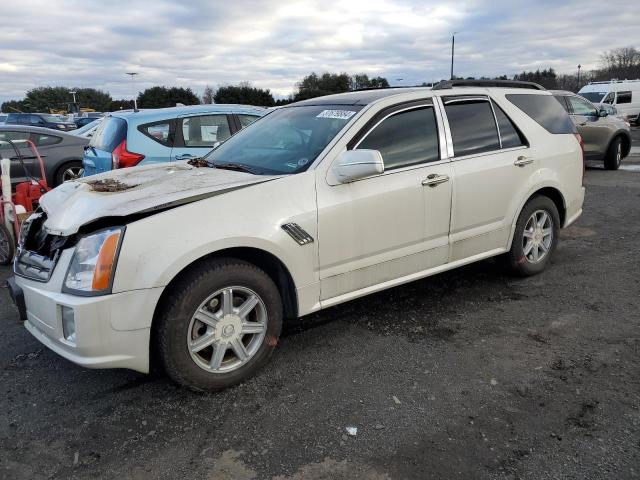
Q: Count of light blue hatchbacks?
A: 1